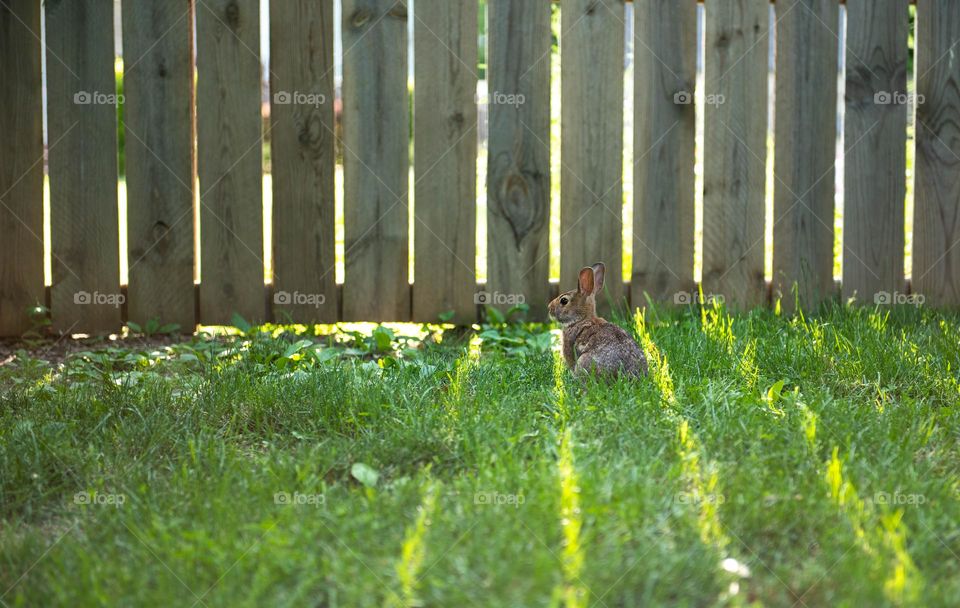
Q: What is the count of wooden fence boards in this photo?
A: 14